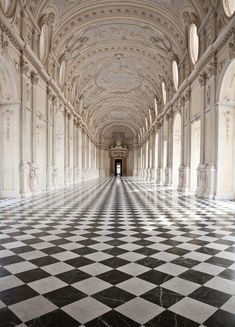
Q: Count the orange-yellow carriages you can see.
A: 0